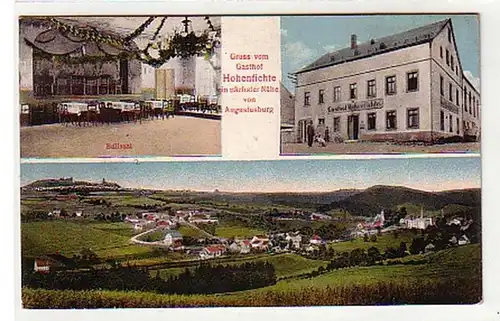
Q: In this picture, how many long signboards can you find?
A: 2